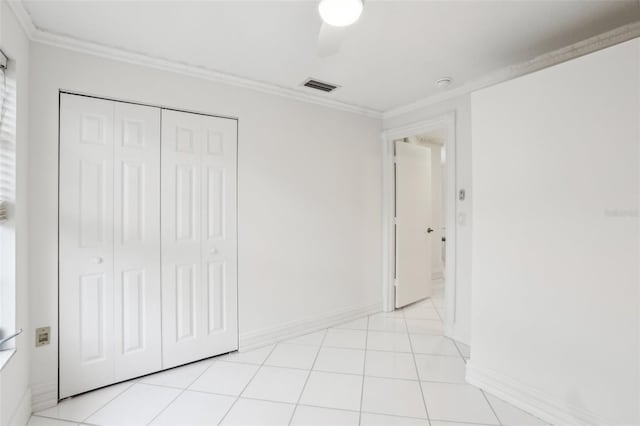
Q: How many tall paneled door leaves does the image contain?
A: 4